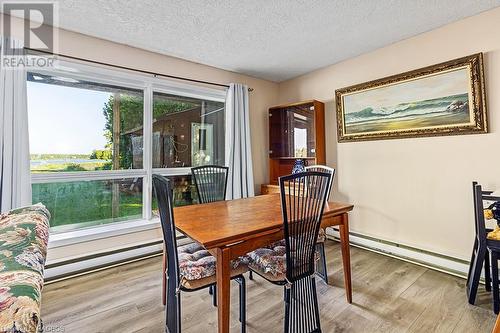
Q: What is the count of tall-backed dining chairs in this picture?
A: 4